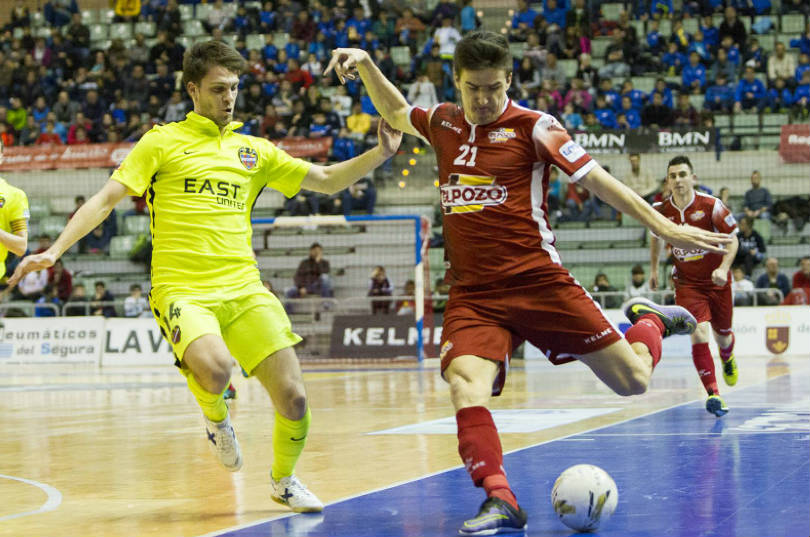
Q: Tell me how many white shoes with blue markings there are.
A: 2